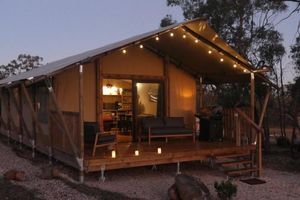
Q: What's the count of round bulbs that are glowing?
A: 10